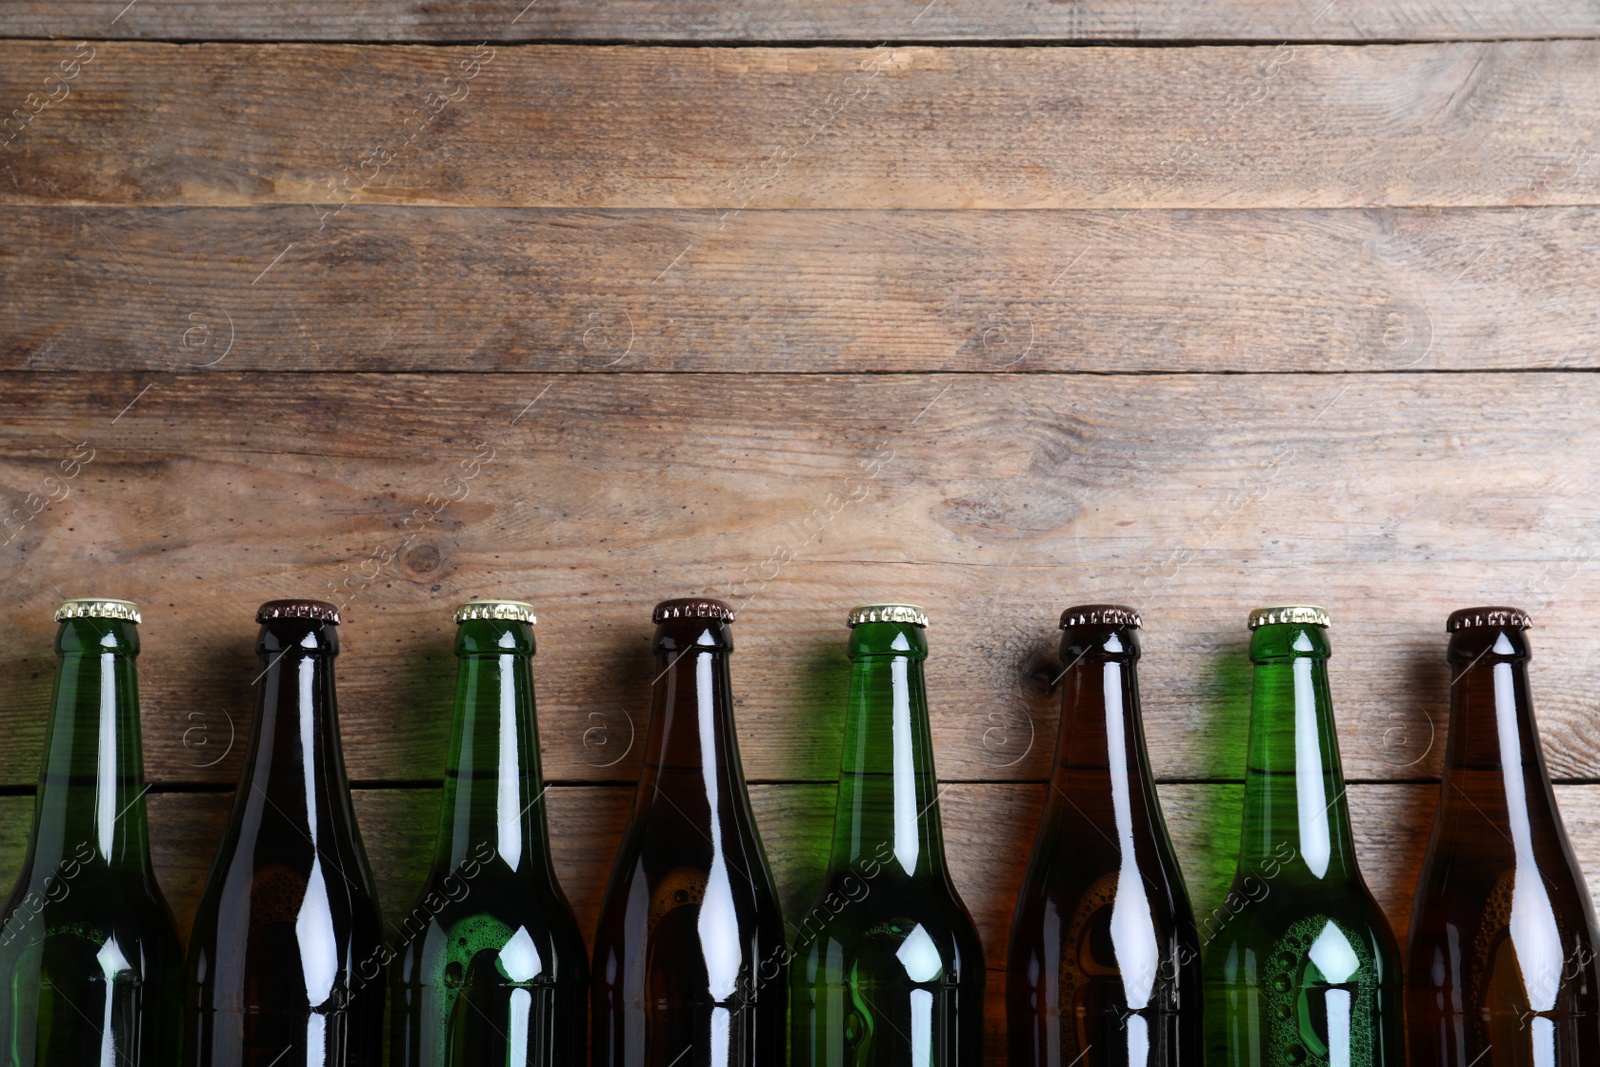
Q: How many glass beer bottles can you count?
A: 8